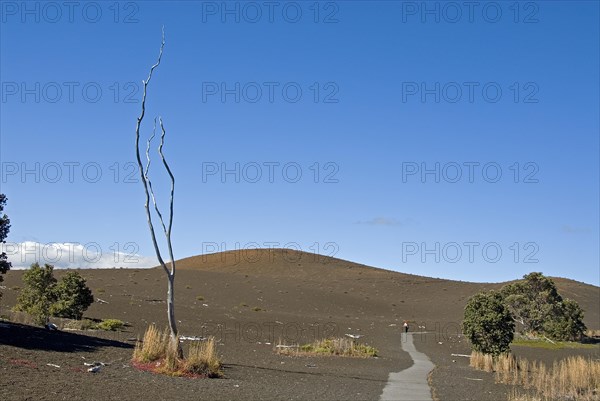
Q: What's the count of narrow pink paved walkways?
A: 0